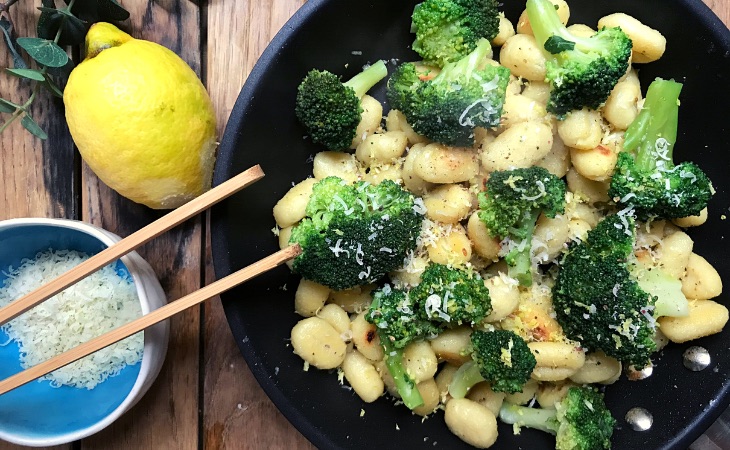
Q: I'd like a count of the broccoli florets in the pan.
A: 11